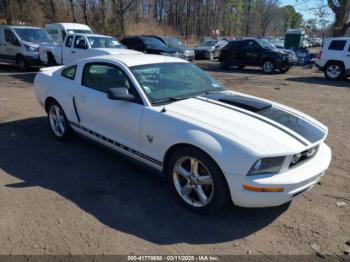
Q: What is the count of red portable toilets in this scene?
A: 0